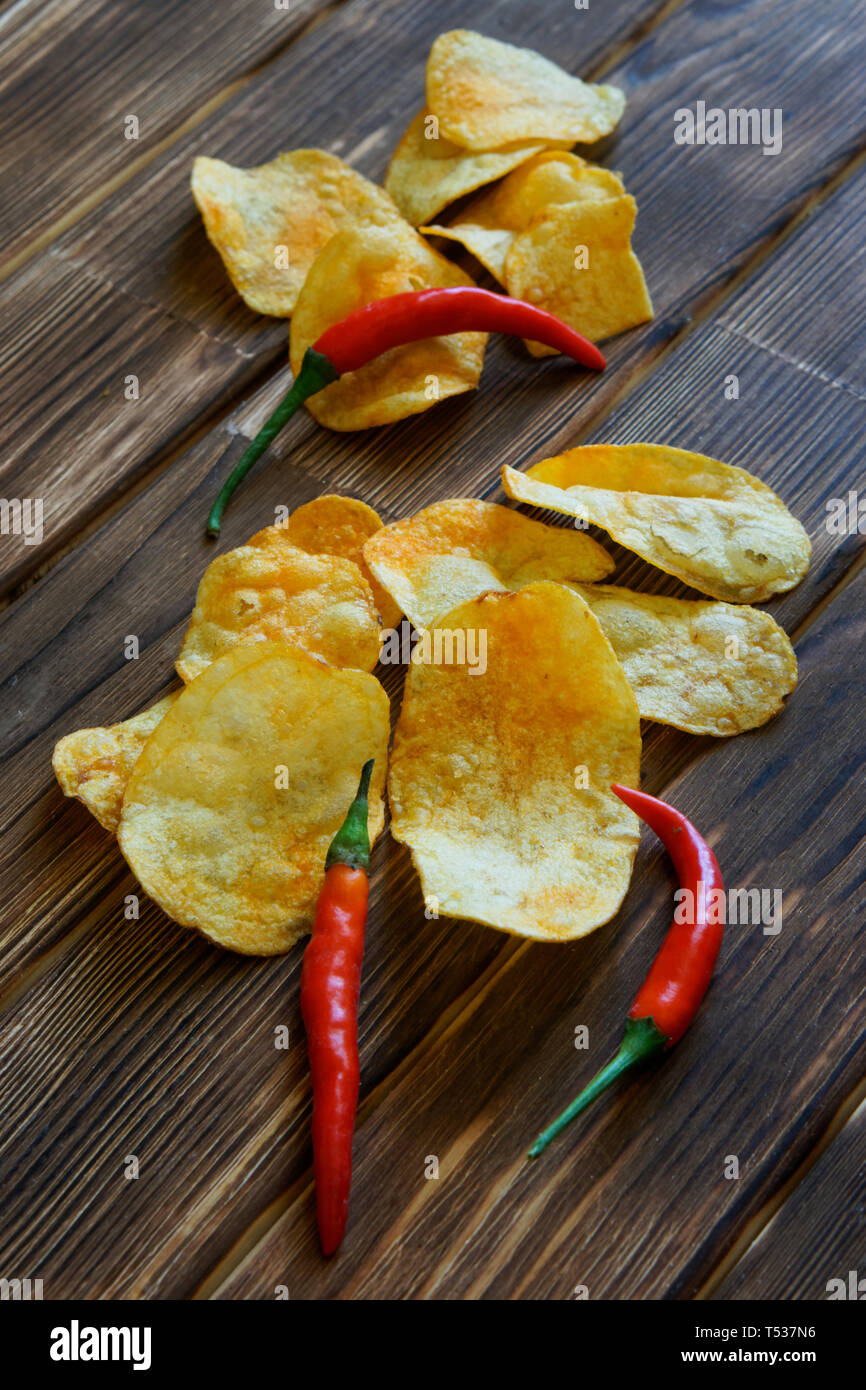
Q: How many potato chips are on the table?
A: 14